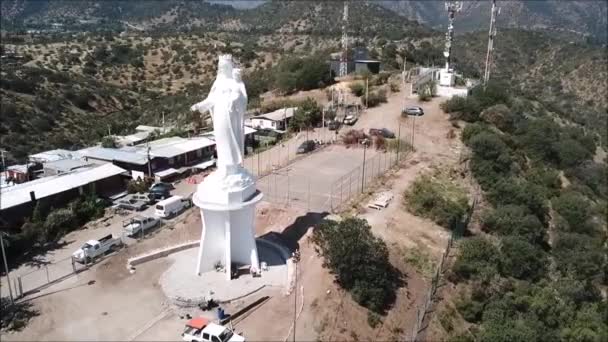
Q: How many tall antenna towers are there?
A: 3